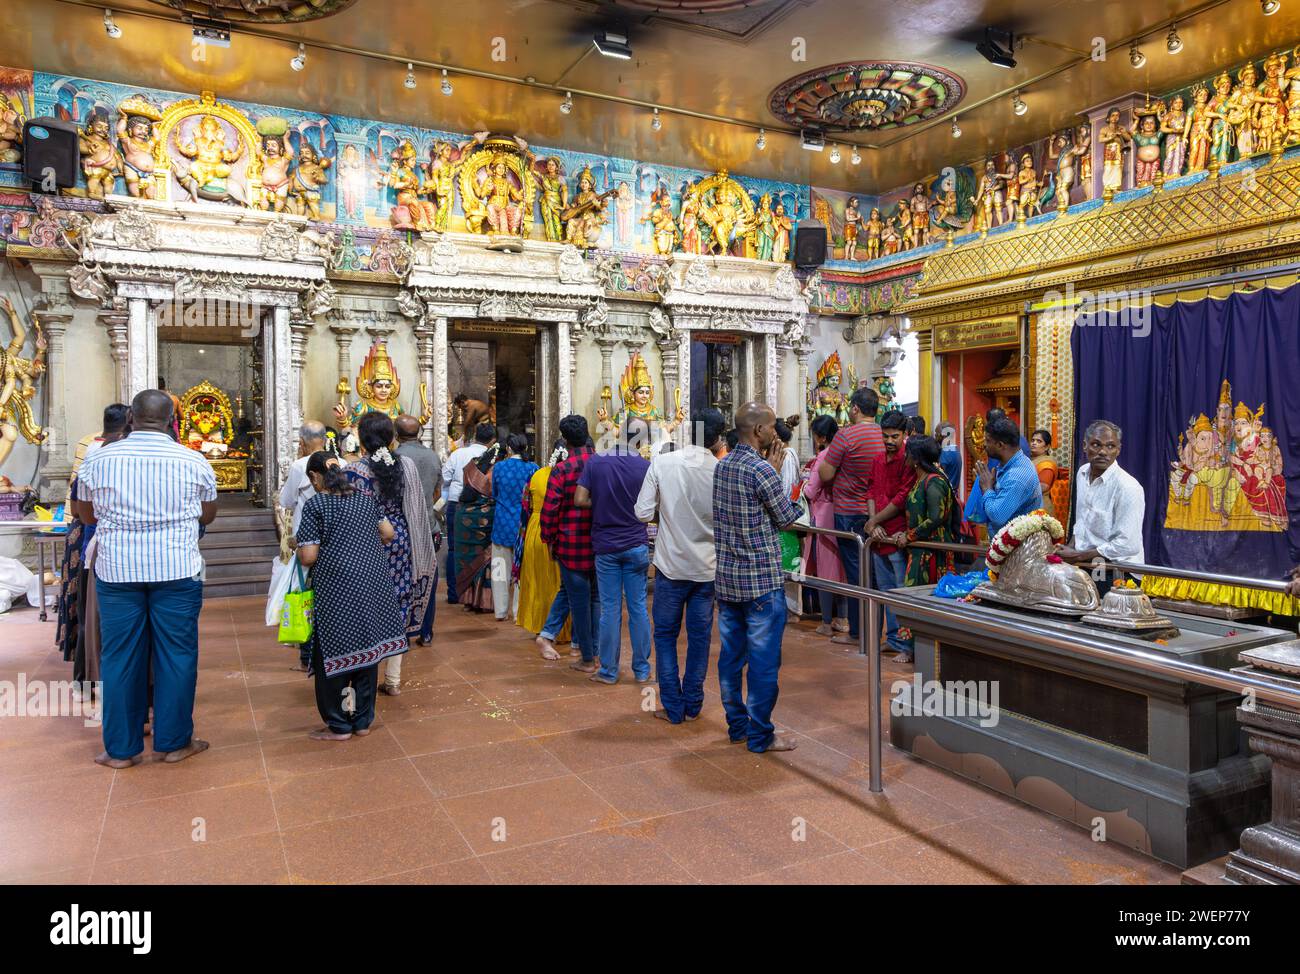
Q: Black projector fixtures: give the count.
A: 2